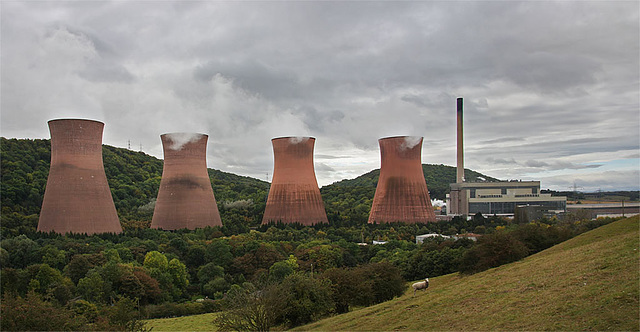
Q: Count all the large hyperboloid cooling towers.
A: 4